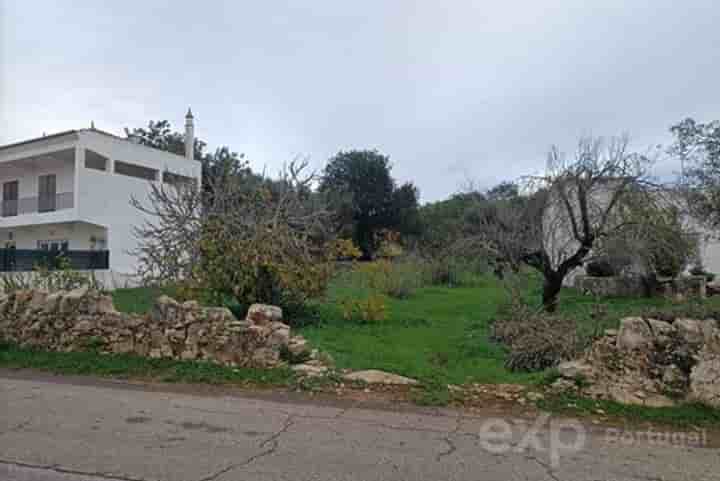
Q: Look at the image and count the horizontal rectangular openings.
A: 3